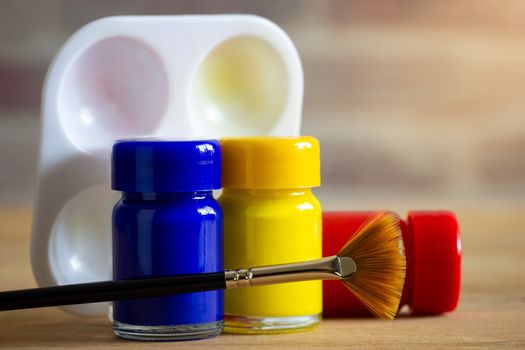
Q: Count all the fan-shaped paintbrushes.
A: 1